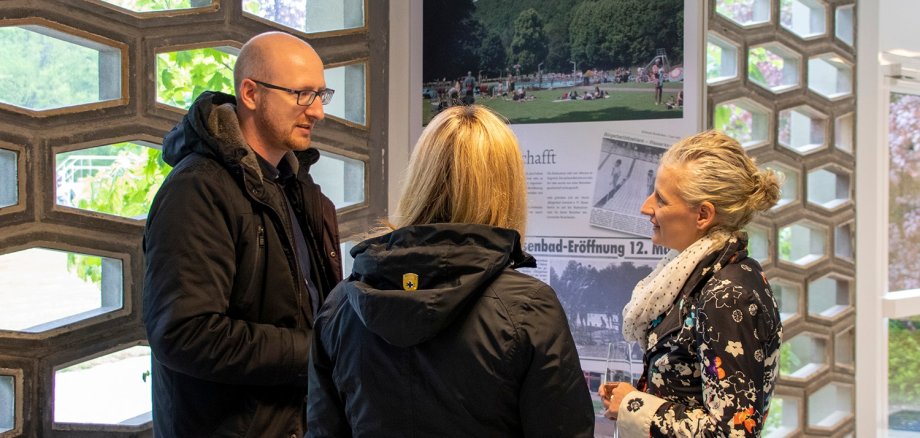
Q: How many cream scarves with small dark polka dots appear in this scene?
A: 1